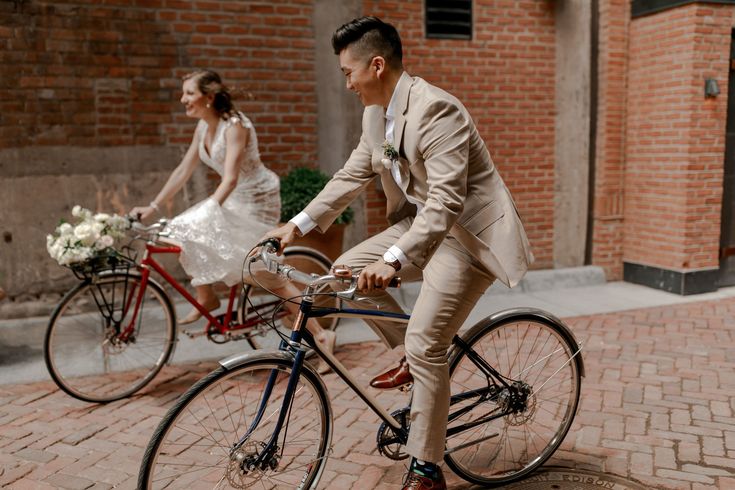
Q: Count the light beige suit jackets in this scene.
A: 1